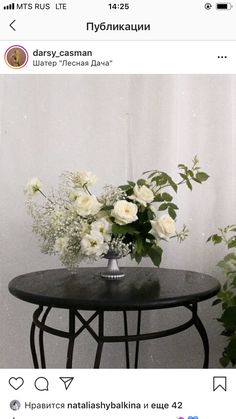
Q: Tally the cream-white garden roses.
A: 4